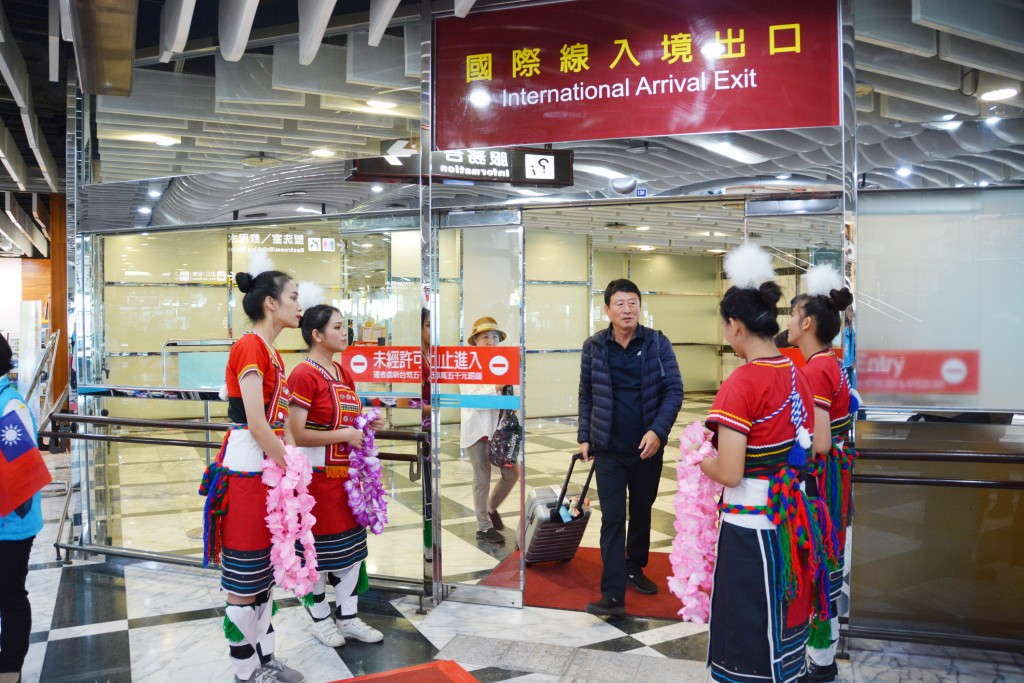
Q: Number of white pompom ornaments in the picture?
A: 4